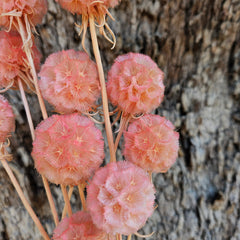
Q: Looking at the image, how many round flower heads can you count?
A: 10